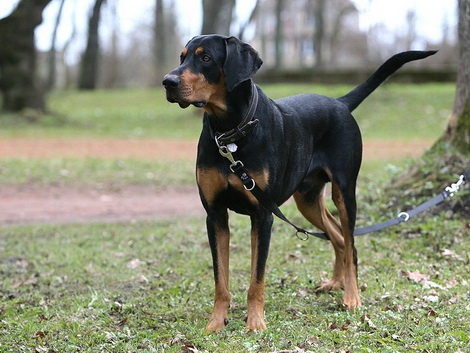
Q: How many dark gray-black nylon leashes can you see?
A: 1